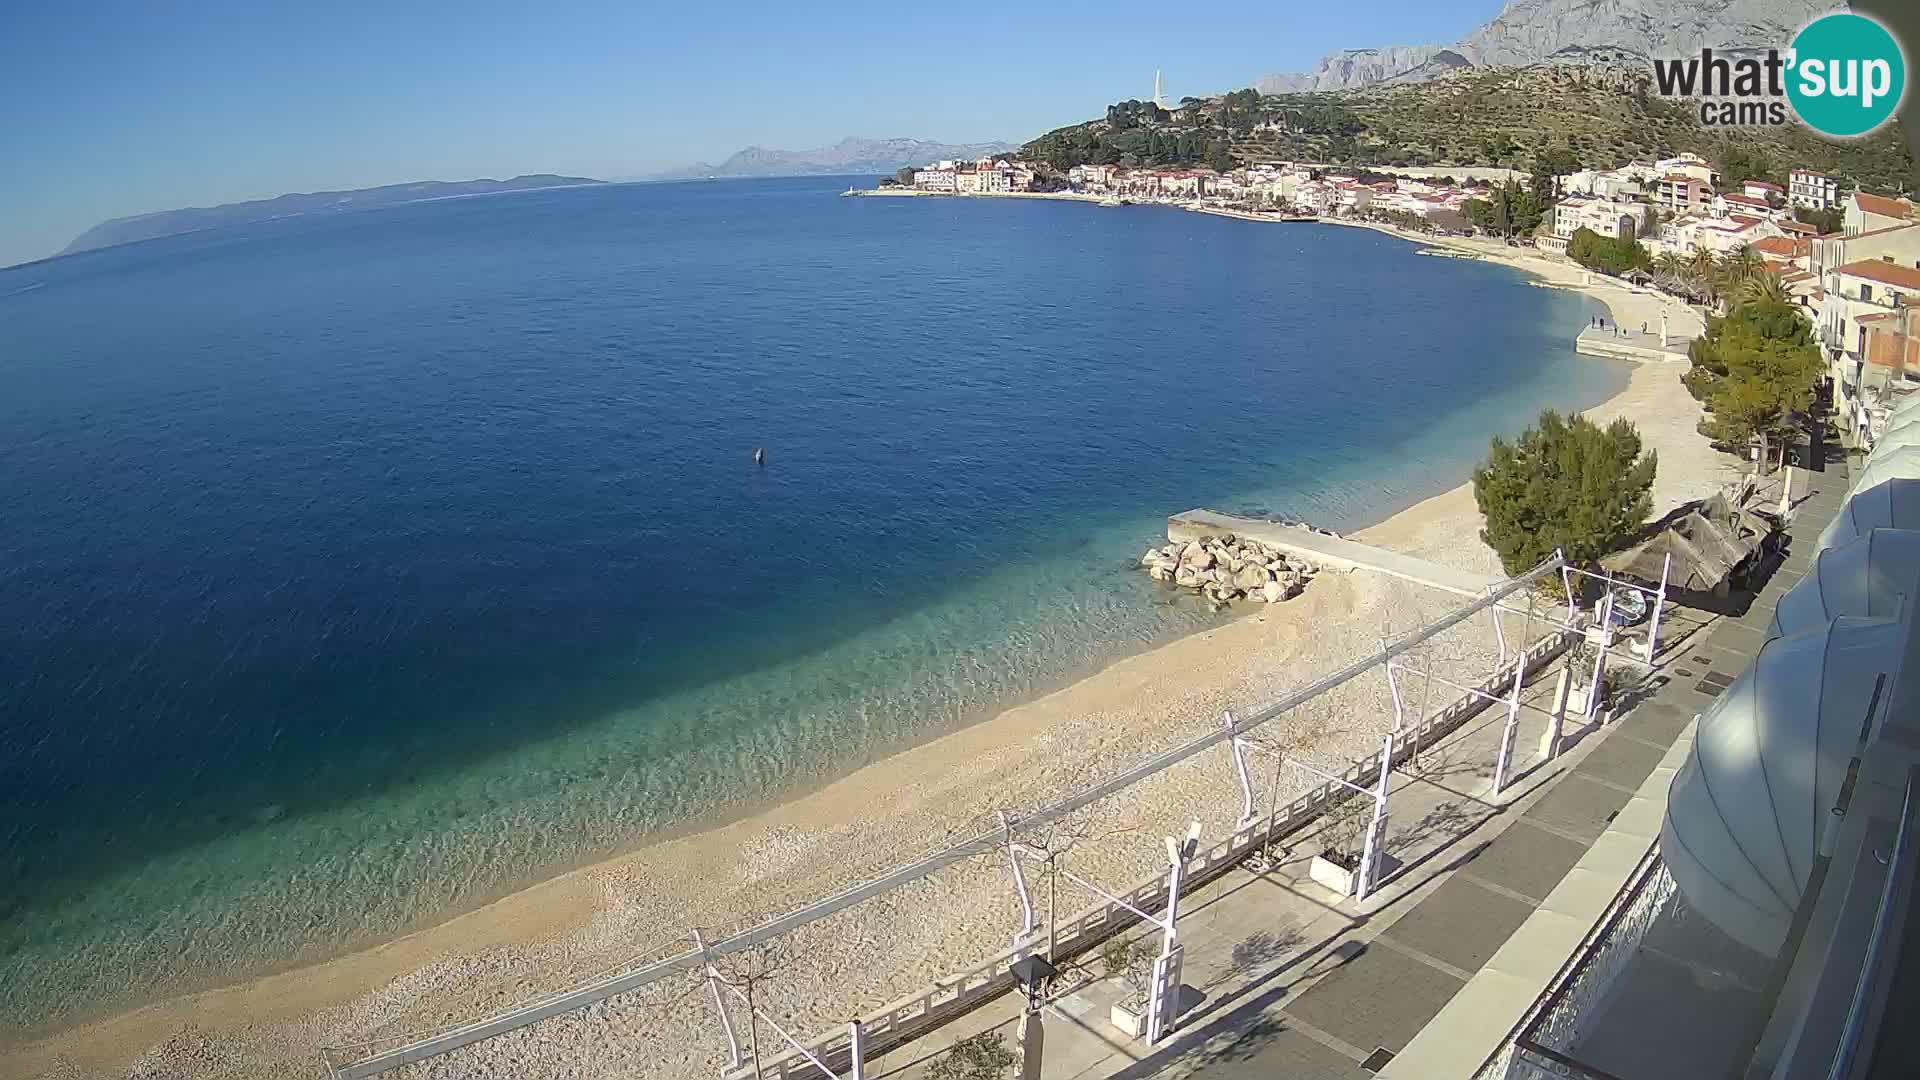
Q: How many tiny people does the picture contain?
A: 5